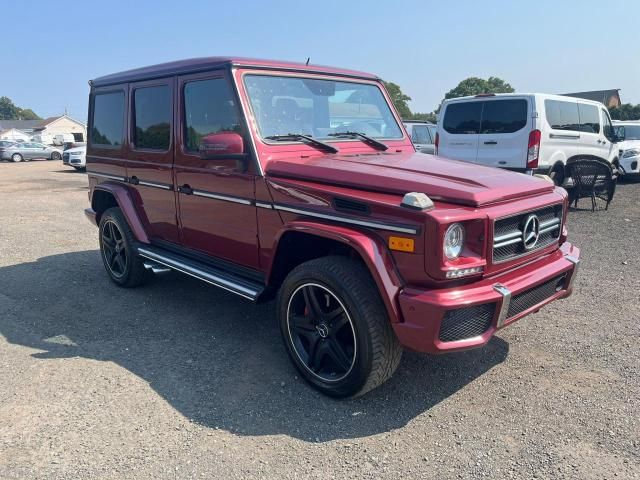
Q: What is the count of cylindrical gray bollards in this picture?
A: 0